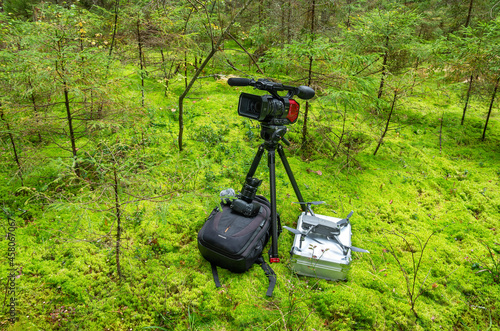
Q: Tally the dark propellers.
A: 4